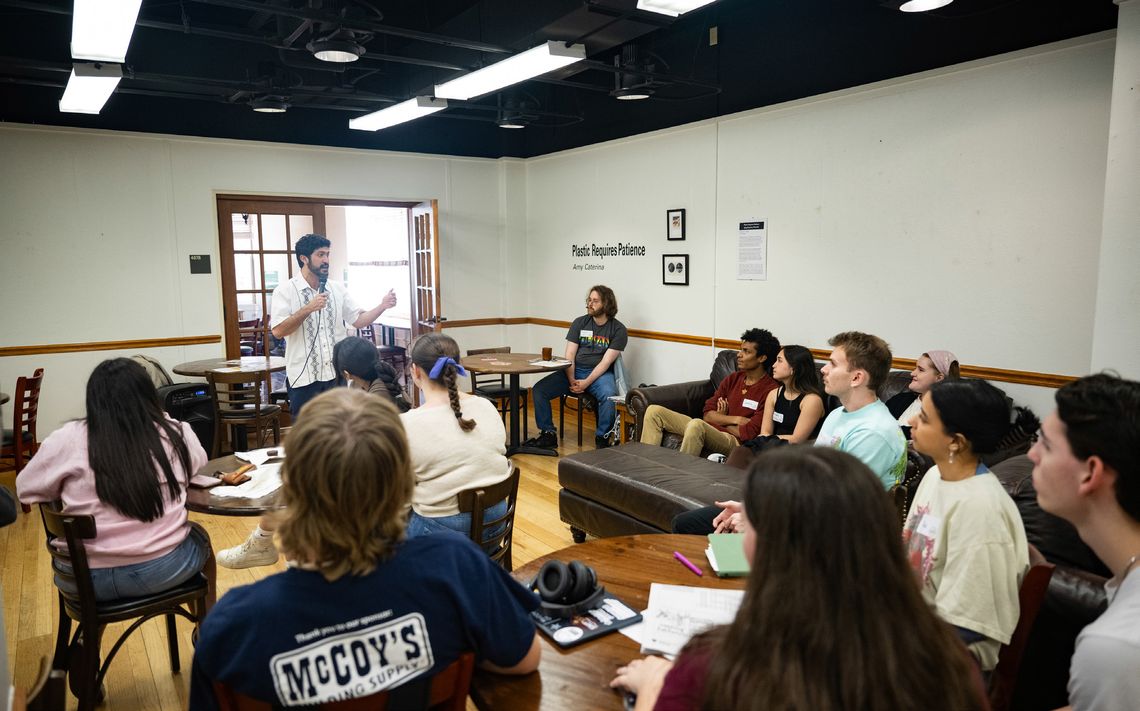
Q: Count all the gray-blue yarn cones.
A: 0